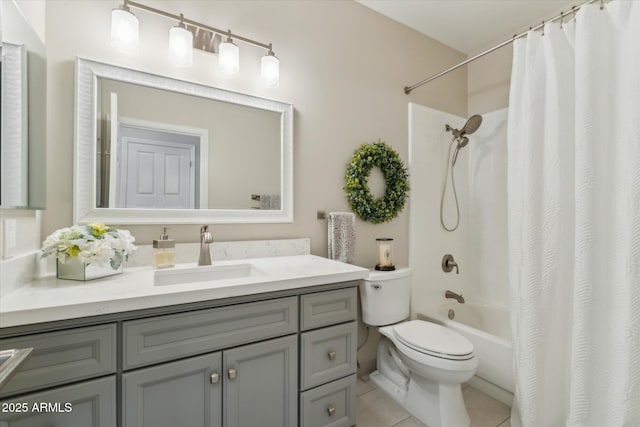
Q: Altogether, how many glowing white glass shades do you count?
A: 4